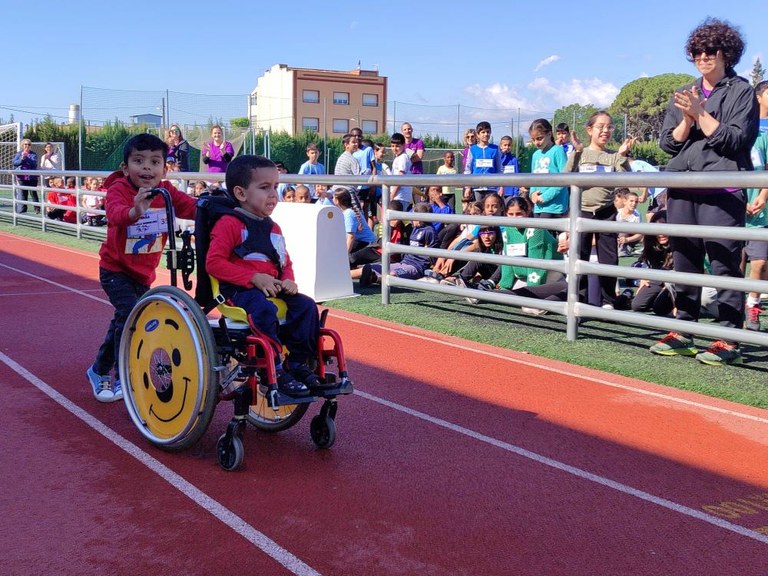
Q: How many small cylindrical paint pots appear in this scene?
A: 0